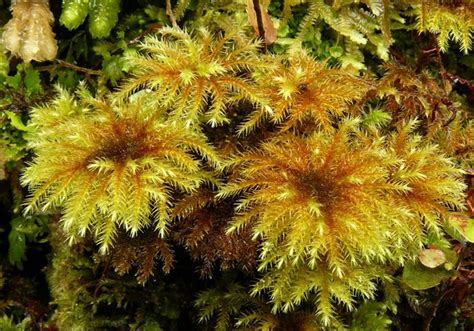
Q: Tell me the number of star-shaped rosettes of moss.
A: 4